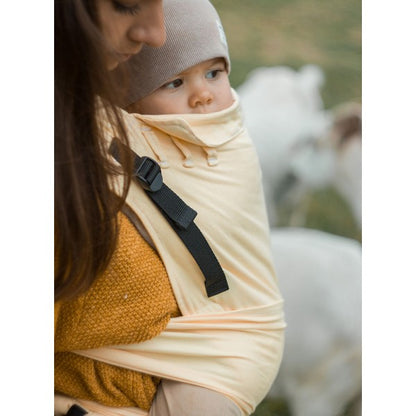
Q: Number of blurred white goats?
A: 3